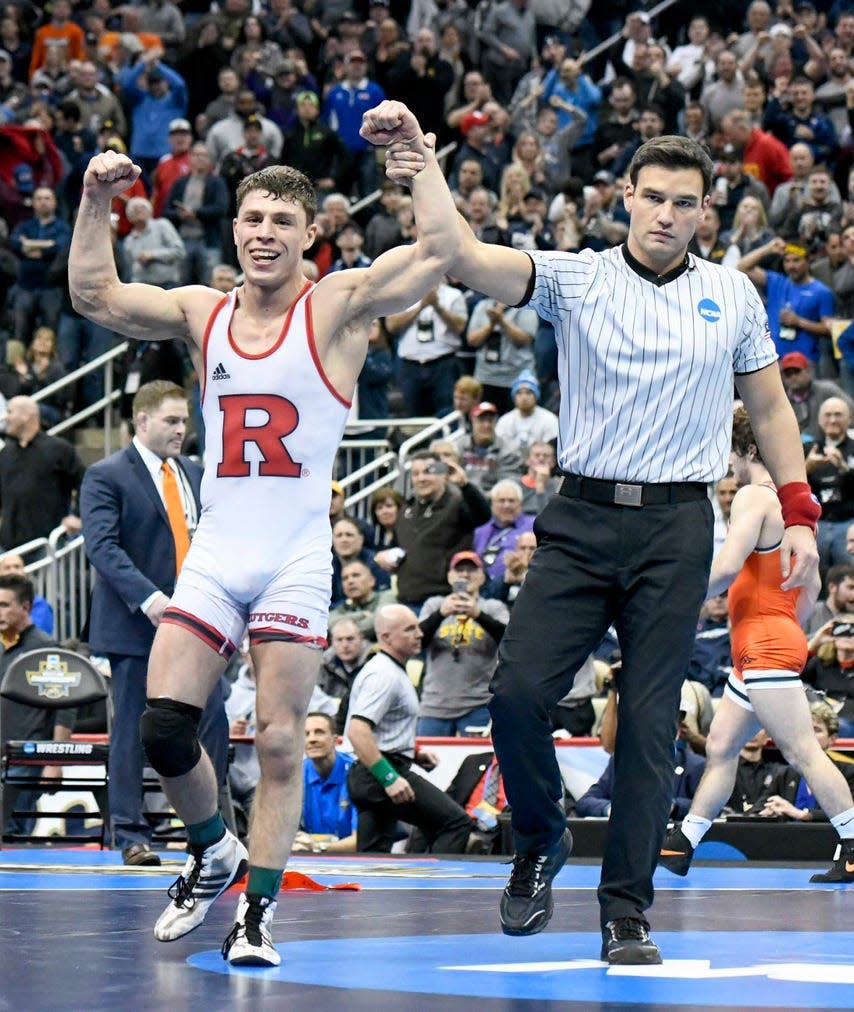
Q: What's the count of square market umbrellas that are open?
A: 0